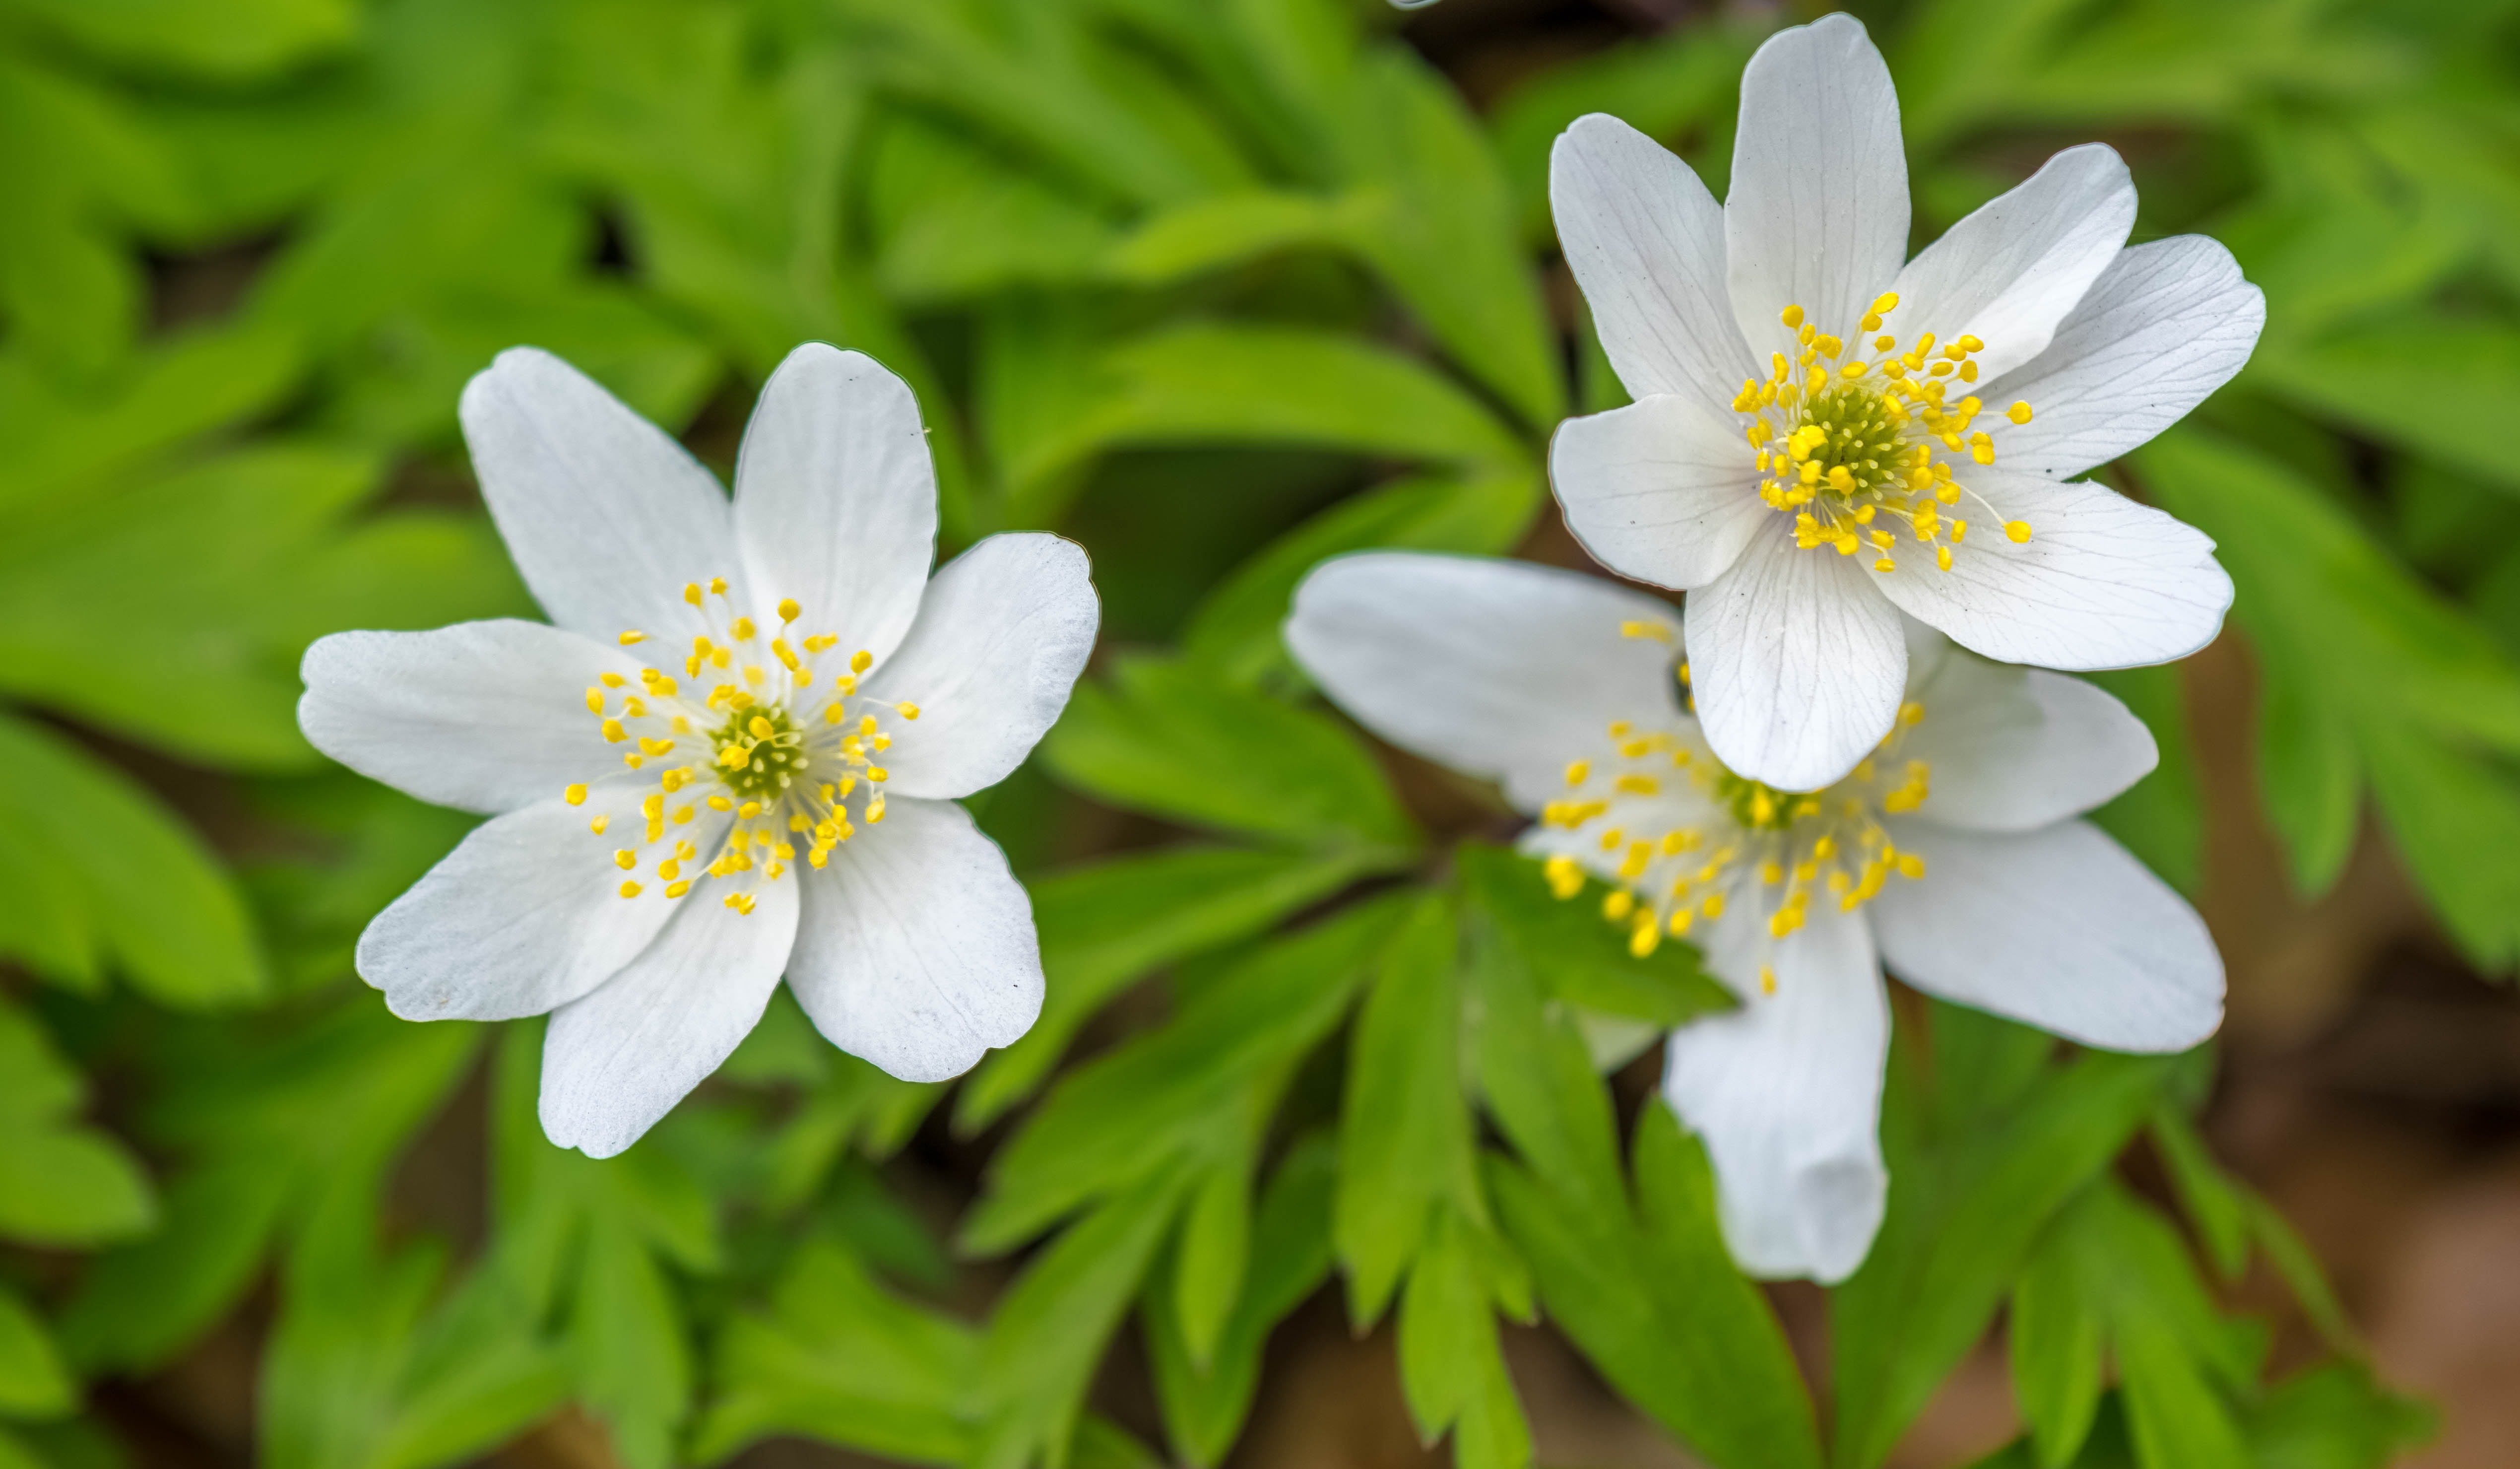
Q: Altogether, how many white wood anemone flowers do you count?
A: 3